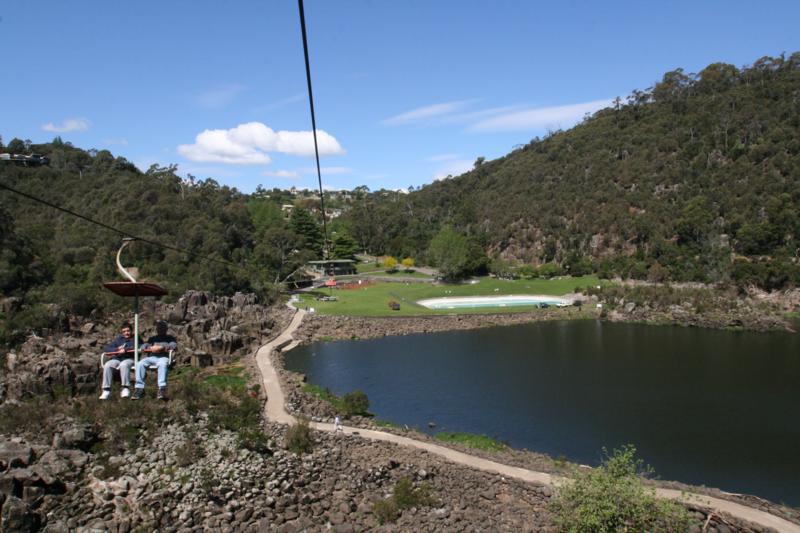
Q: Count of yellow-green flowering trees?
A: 2